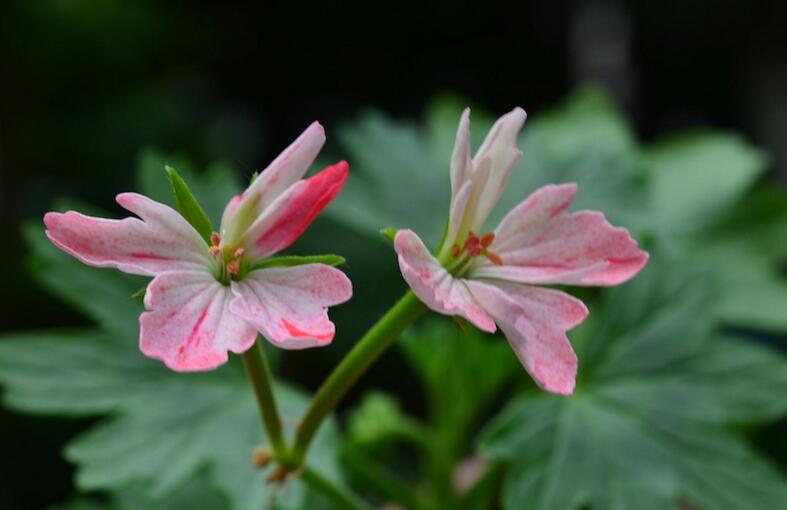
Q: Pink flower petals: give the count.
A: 10